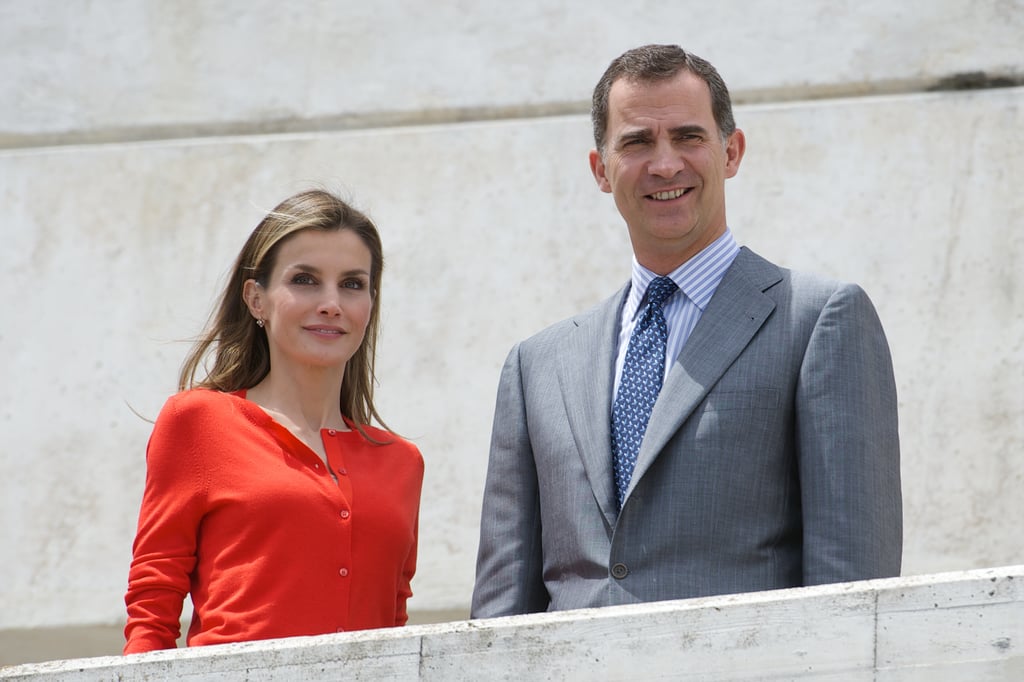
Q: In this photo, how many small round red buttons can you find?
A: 5